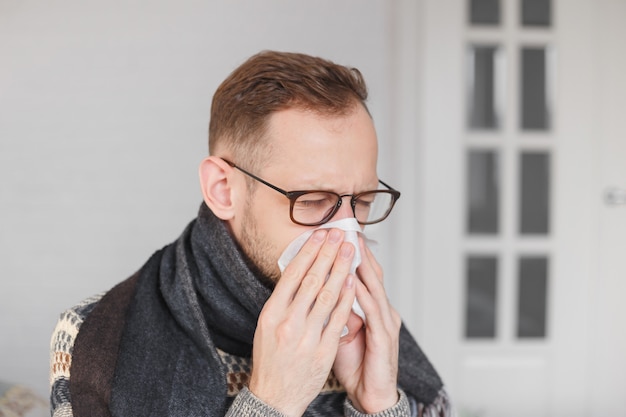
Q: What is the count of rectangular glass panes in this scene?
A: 8